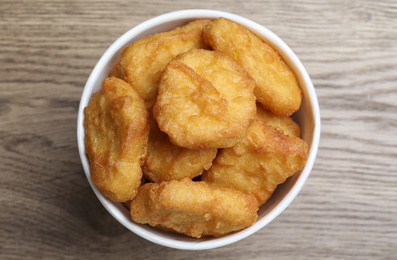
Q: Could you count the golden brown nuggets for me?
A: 8